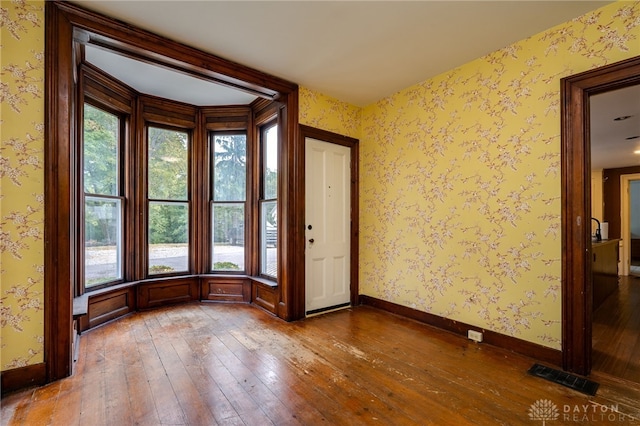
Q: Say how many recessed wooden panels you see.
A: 4